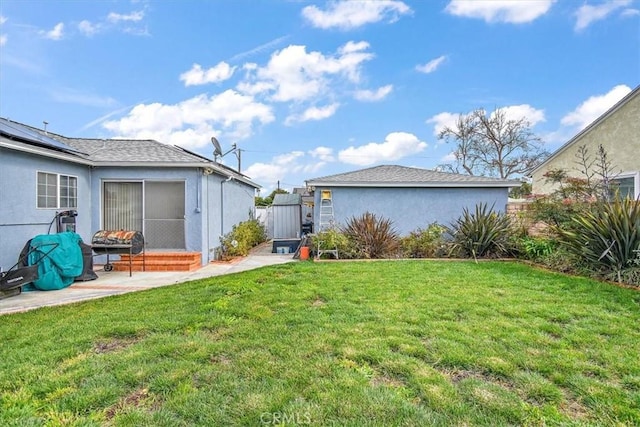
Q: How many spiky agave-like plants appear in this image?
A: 3